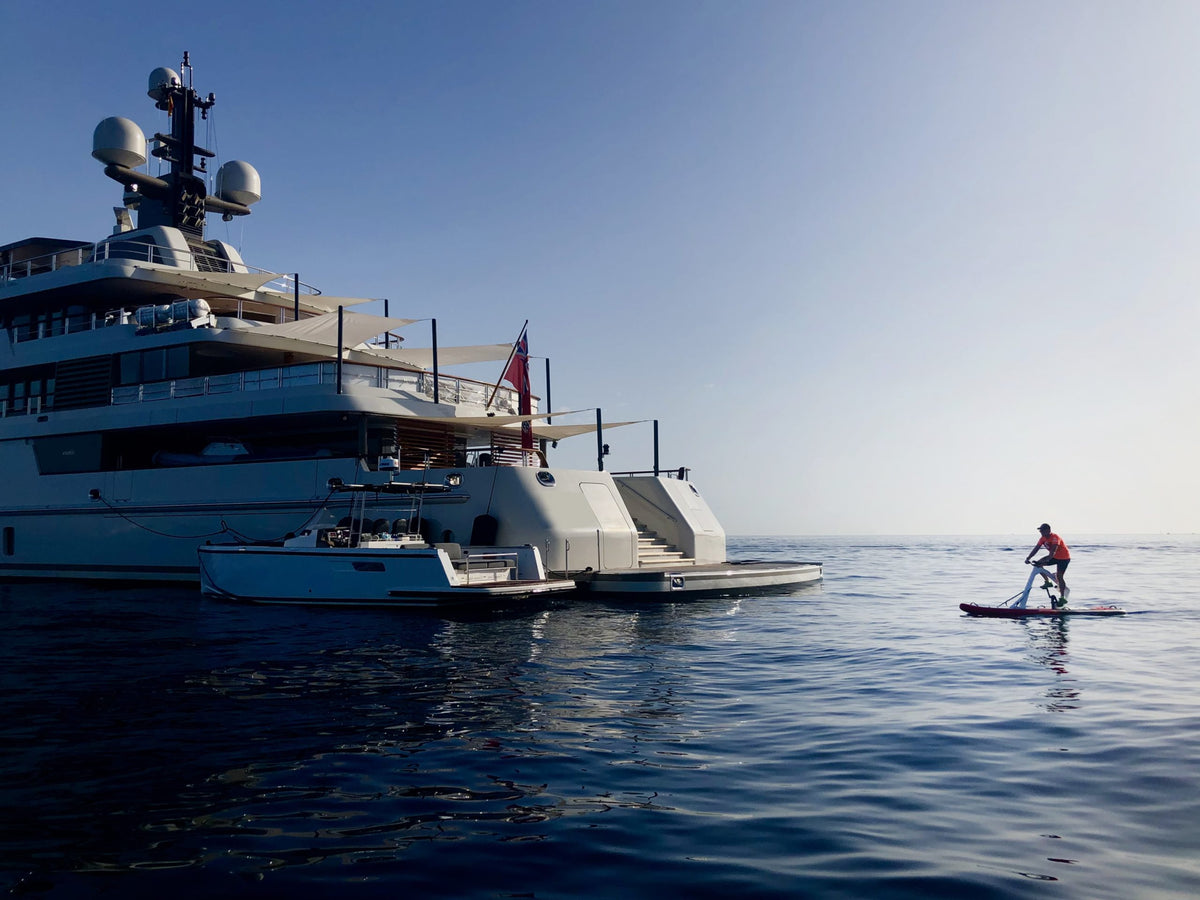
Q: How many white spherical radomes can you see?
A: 3